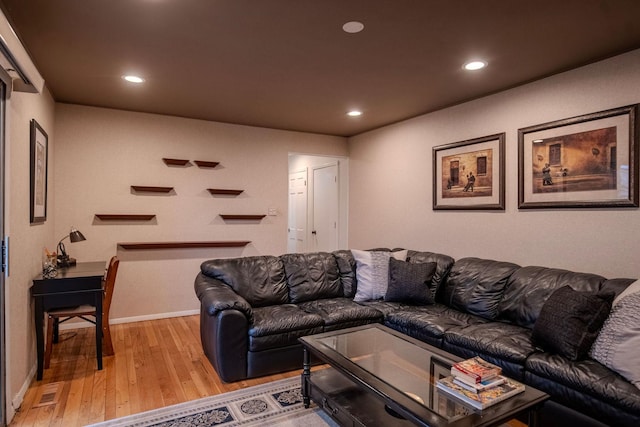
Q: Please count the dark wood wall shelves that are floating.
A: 7